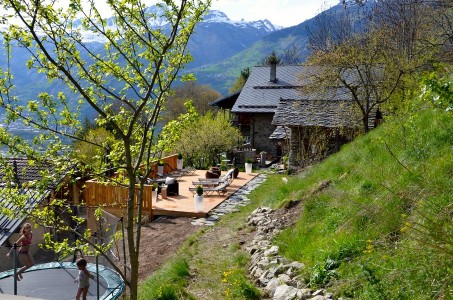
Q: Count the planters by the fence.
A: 3